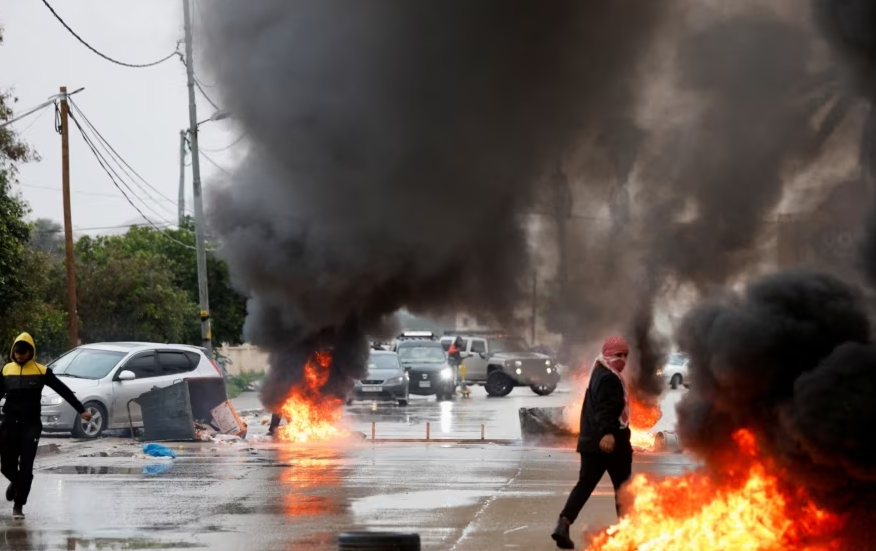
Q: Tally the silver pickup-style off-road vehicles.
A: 1